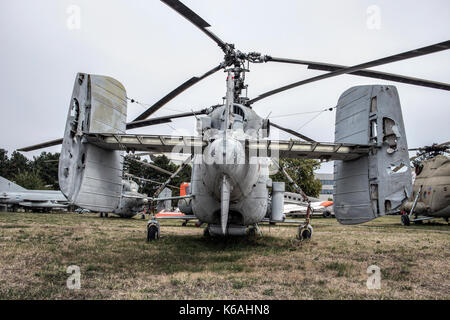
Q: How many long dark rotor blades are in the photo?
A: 6